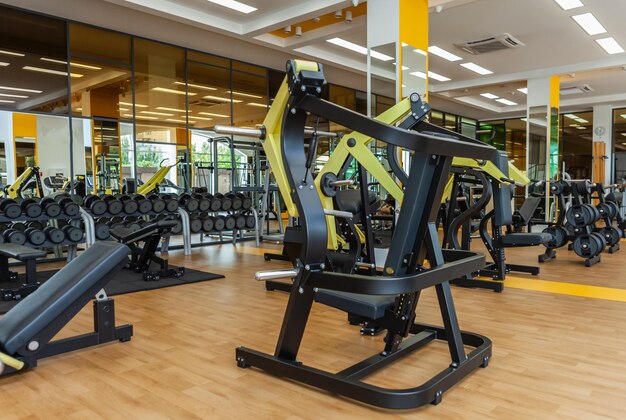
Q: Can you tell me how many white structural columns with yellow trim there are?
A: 2